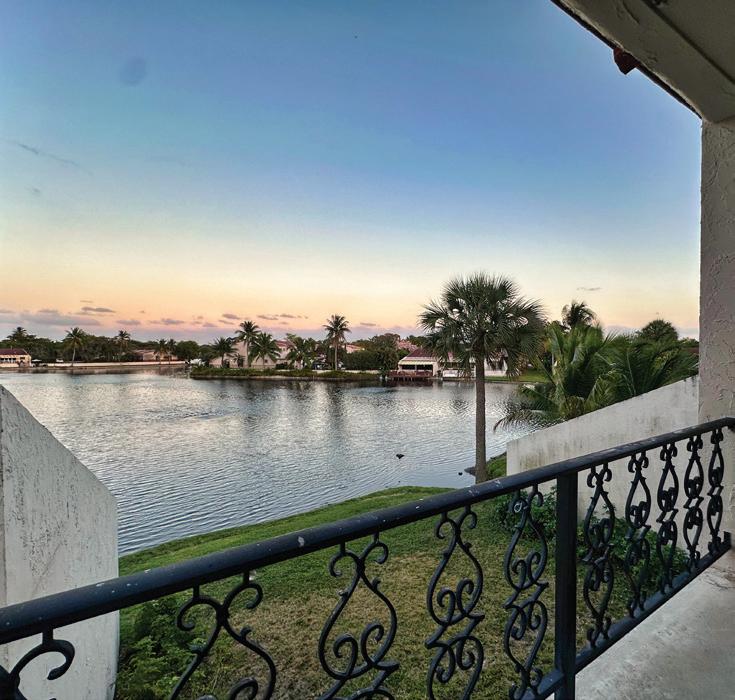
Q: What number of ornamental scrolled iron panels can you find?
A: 10